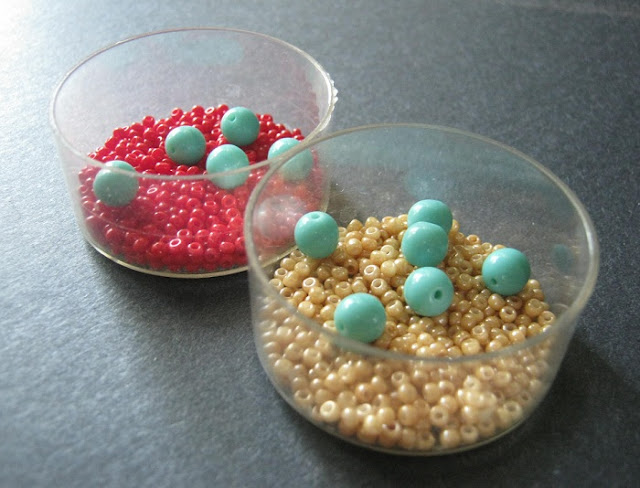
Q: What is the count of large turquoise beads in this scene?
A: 11